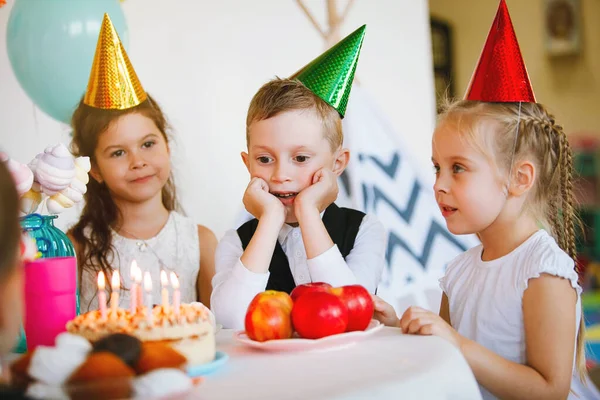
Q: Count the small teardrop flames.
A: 7